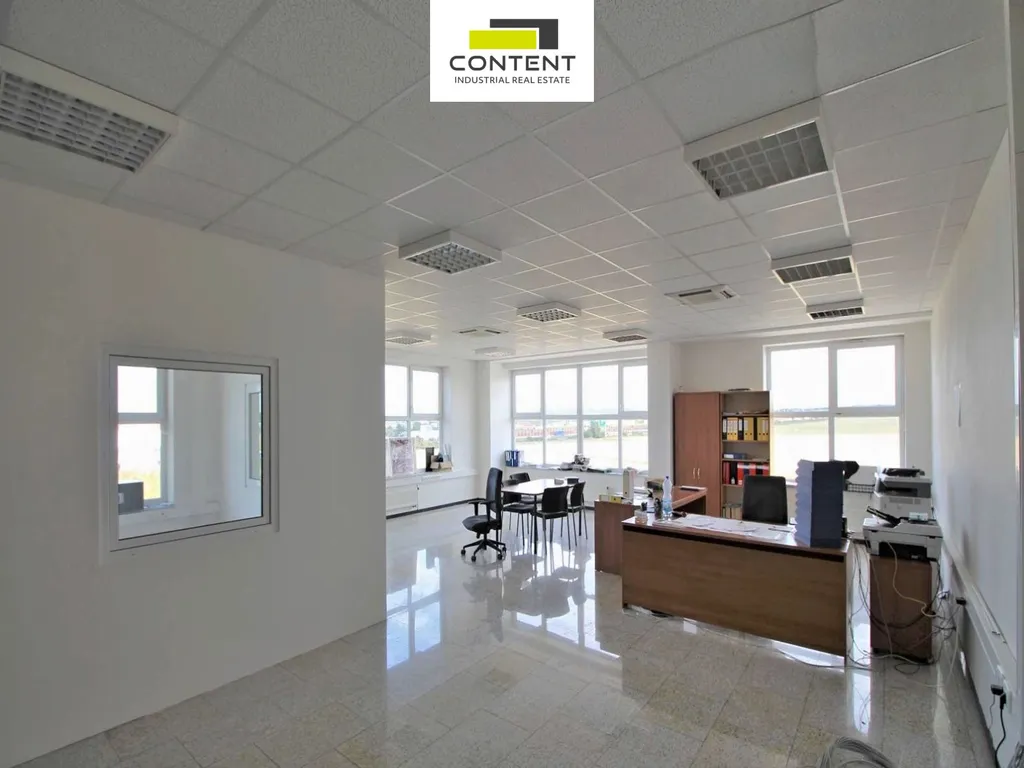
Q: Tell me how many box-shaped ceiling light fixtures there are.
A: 9